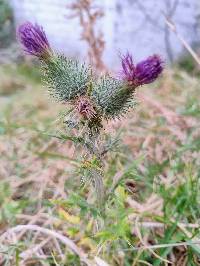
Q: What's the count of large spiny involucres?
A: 2